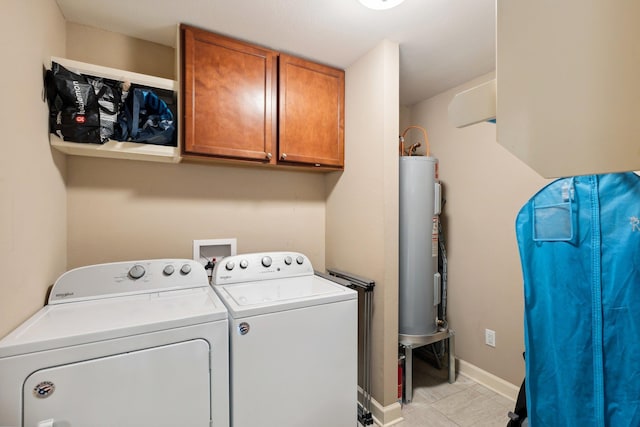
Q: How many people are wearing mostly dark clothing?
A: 0